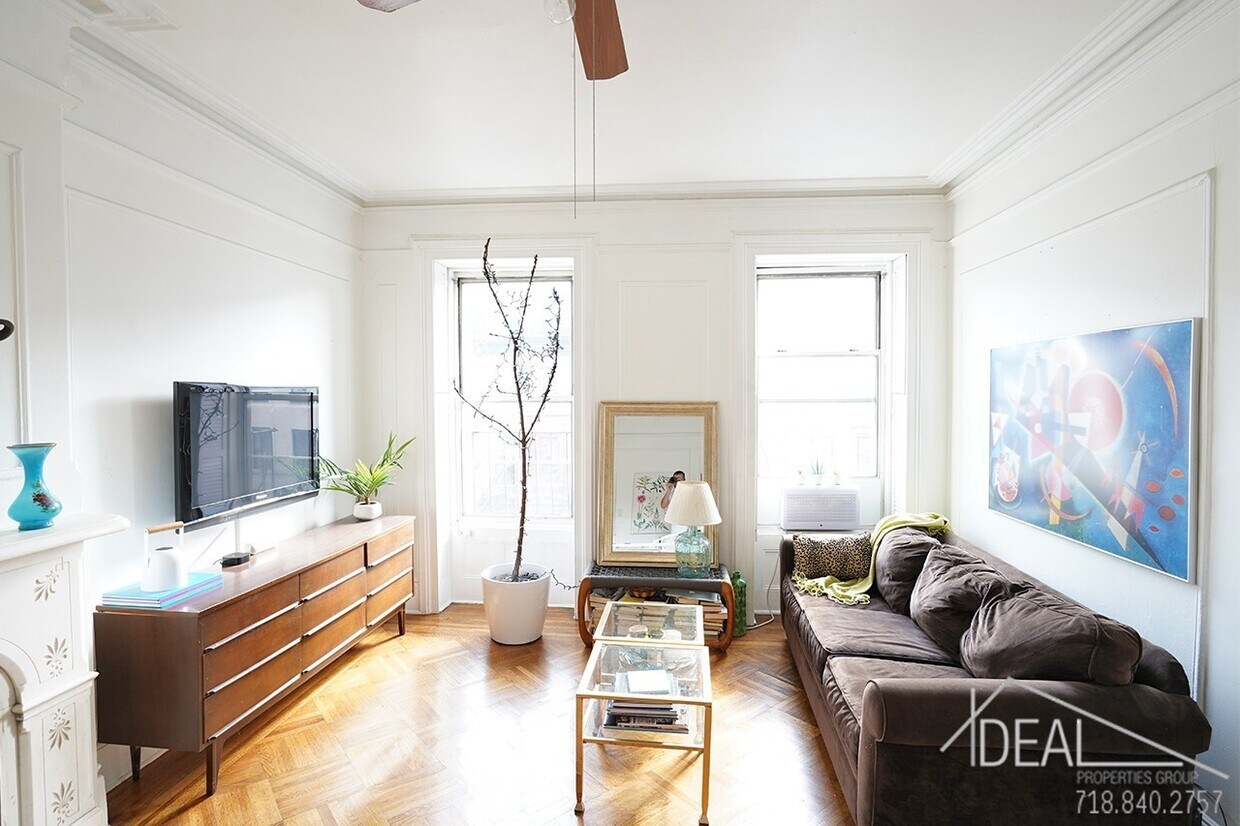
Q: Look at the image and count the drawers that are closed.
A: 9